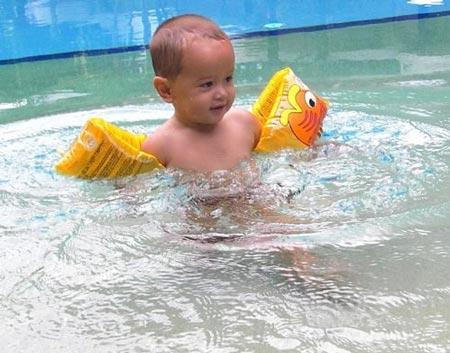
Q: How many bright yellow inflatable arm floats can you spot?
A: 2